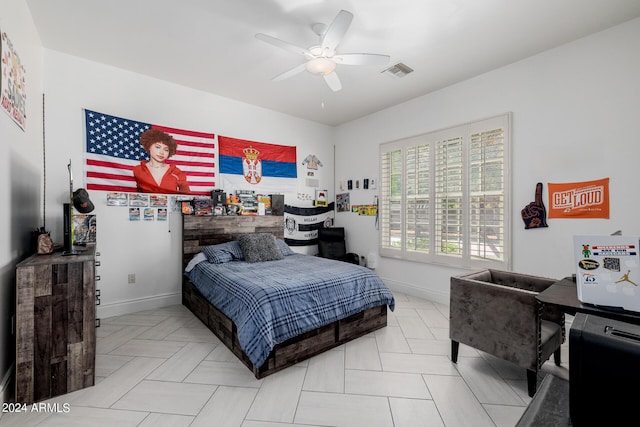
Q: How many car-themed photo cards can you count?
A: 6